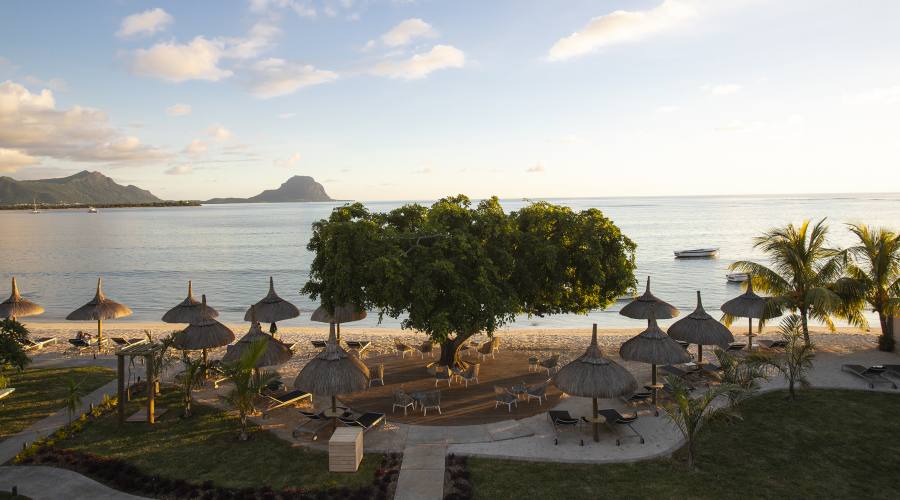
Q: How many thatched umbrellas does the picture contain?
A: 13